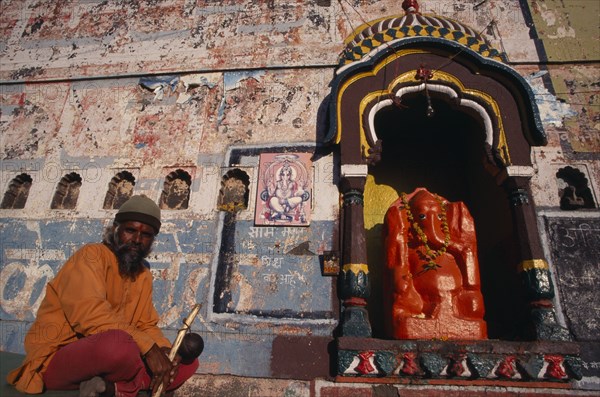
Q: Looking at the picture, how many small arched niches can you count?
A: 6